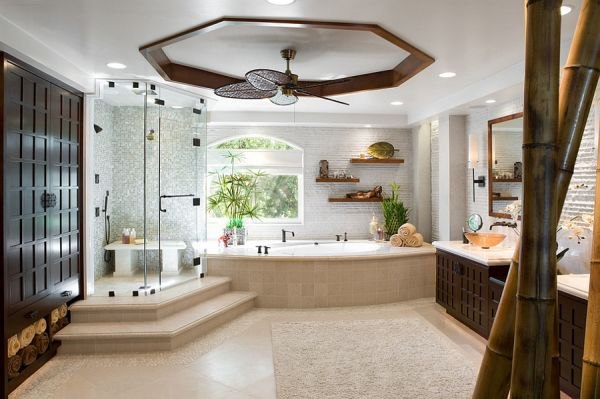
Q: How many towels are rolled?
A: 13